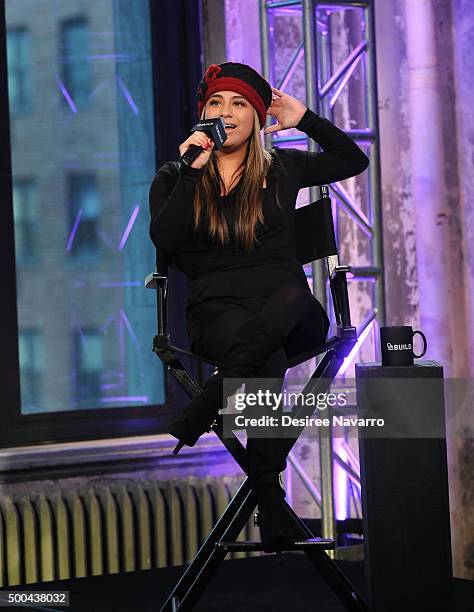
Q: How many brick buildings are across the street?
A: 1